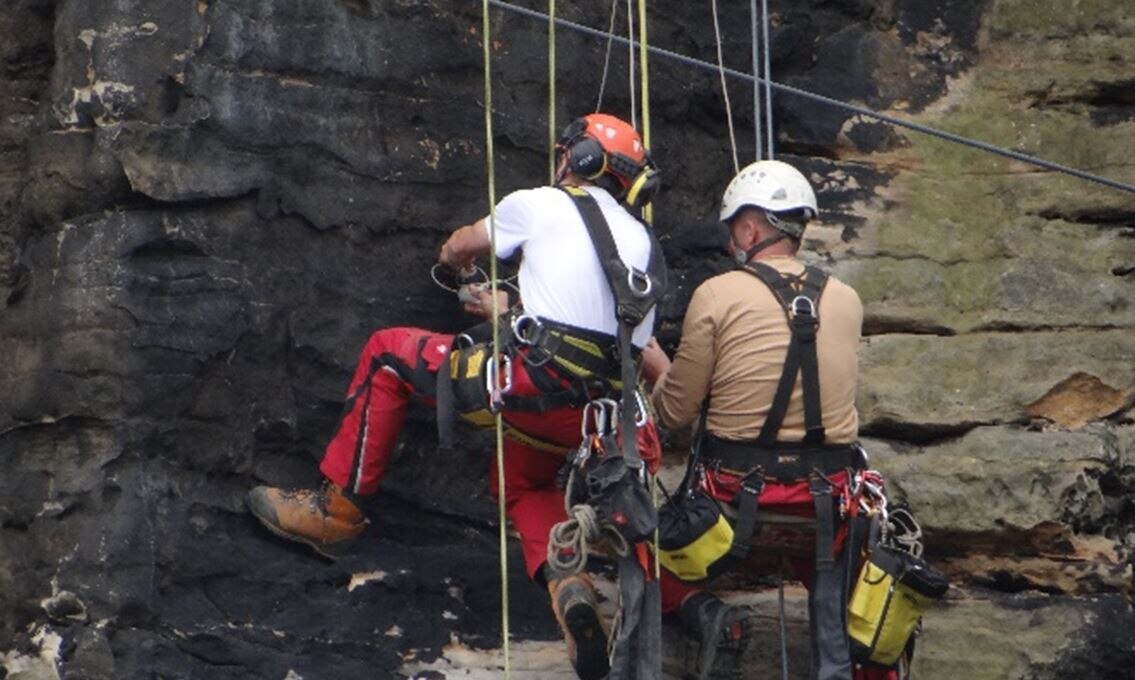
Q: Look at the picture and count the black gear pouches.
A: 1